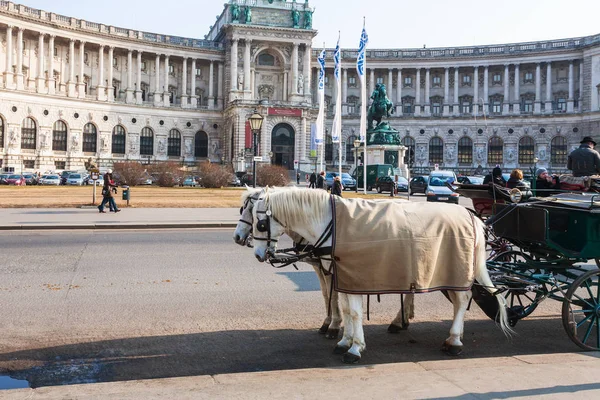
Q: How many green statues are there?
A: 5